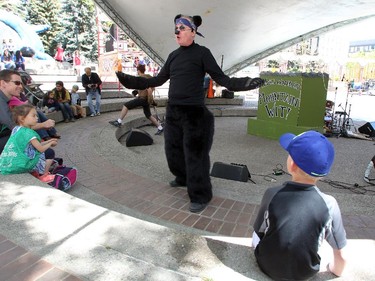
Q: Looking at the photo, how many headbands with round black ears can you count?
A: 1